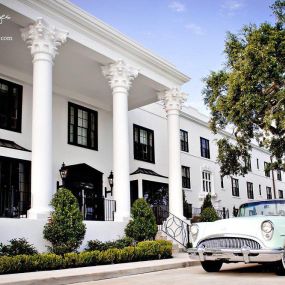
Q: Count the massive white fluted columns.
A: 3